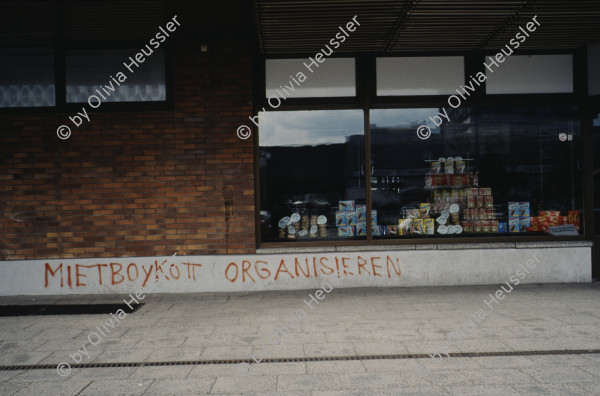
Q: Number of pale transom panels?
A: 3